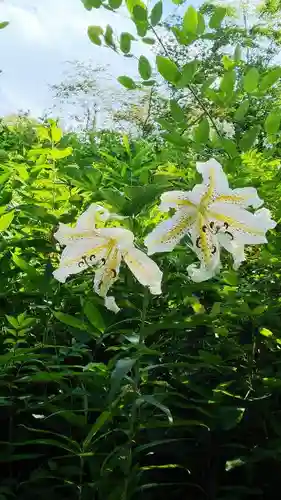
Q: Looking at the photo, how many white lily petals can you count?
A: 12